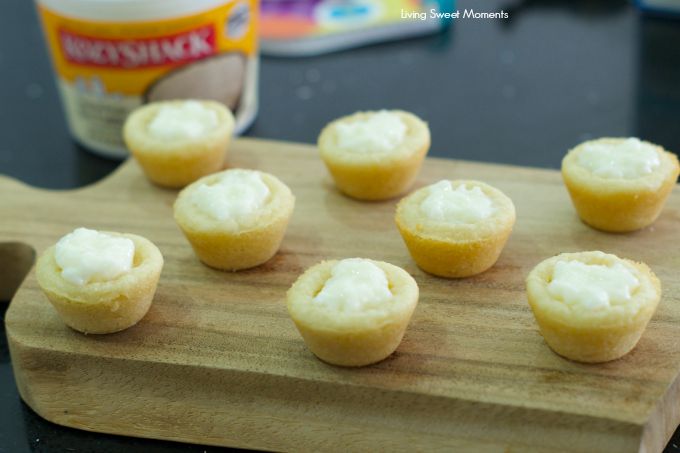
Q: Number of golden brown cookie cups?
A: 8